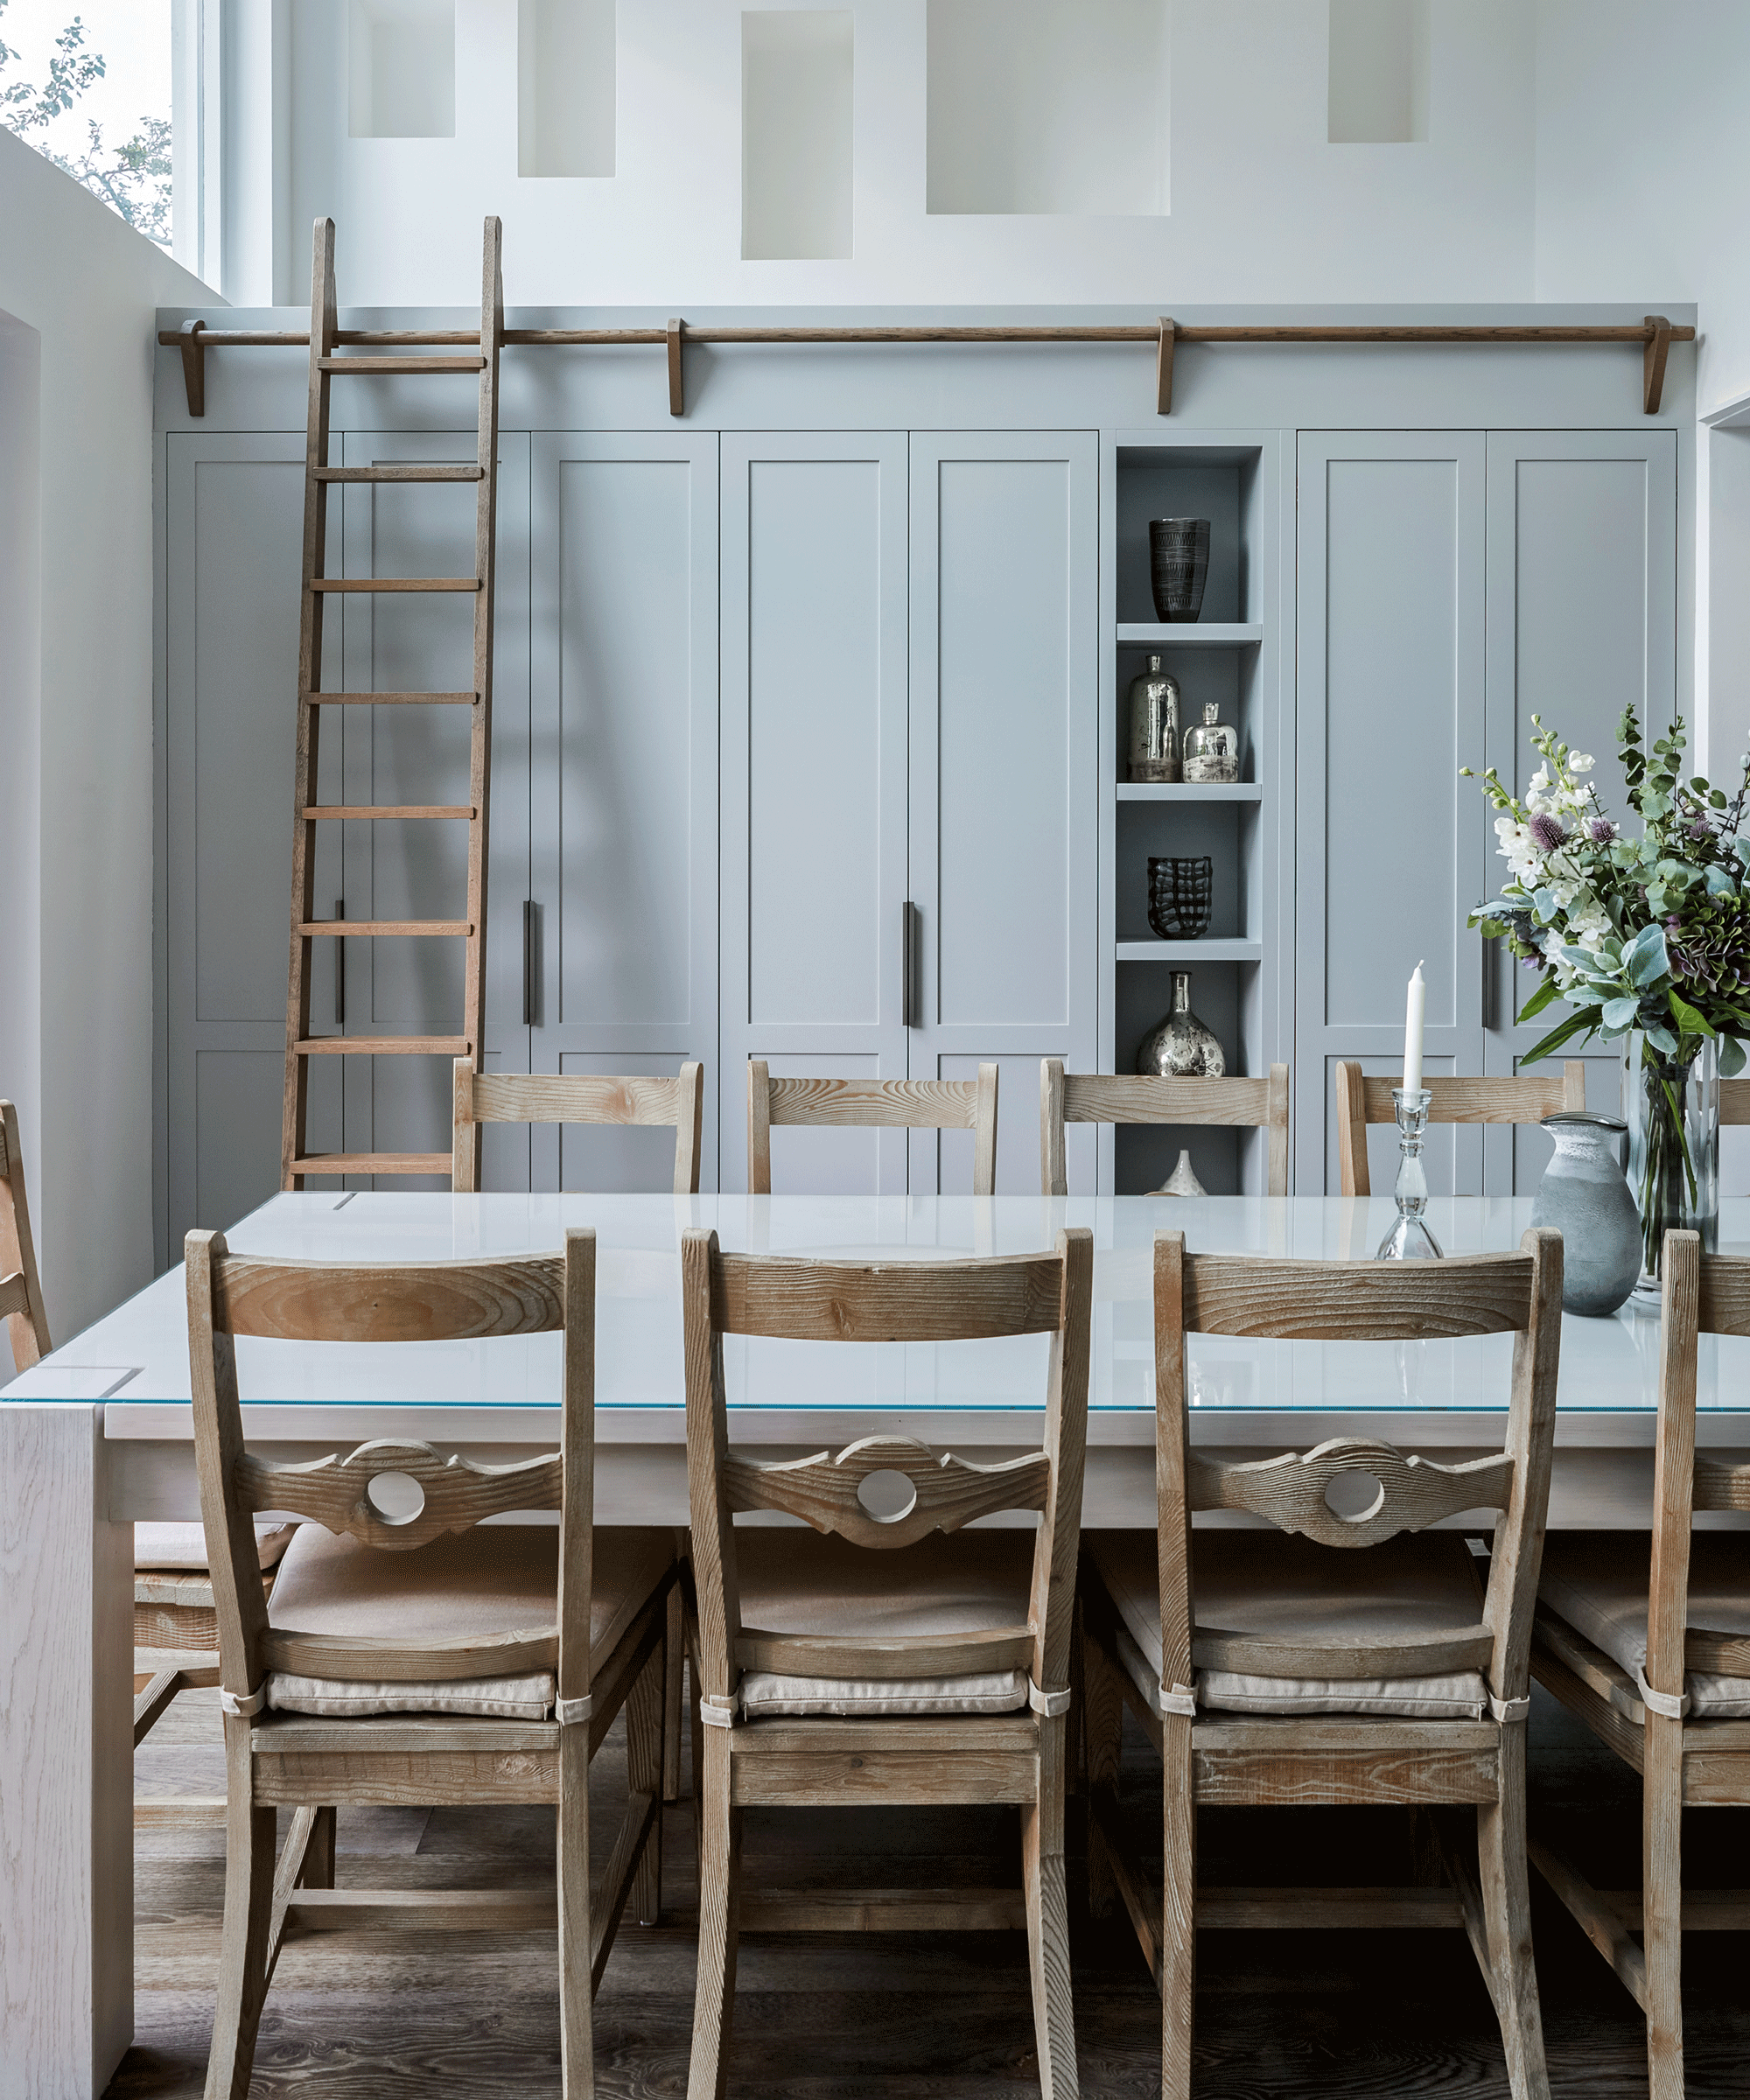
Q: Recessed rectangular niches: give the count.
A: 5